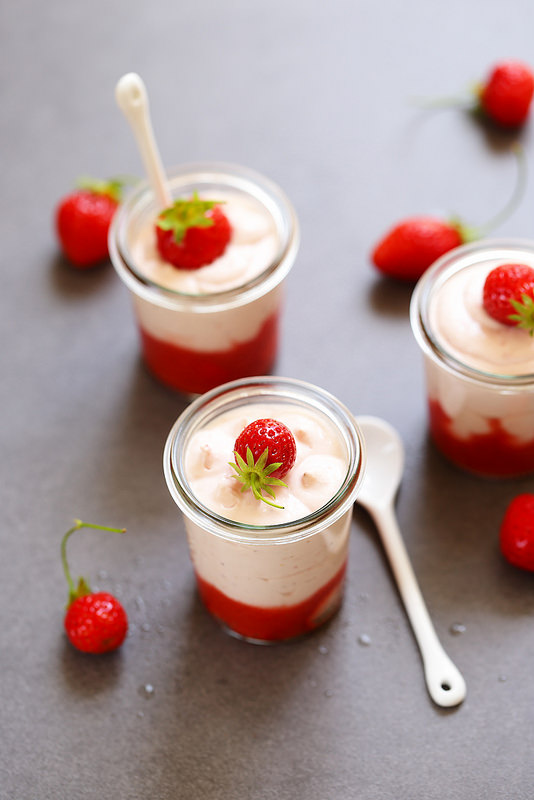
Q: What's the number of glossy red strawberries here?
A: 8